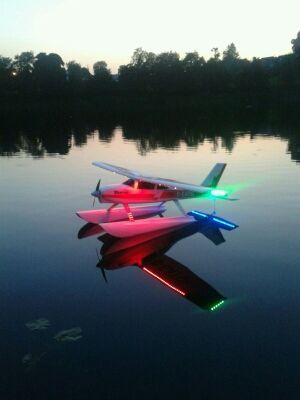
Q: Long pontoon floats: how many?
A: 2